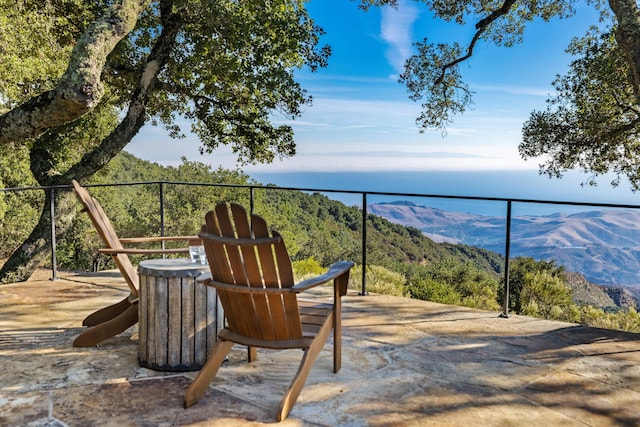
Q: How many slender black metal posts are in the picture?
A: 5